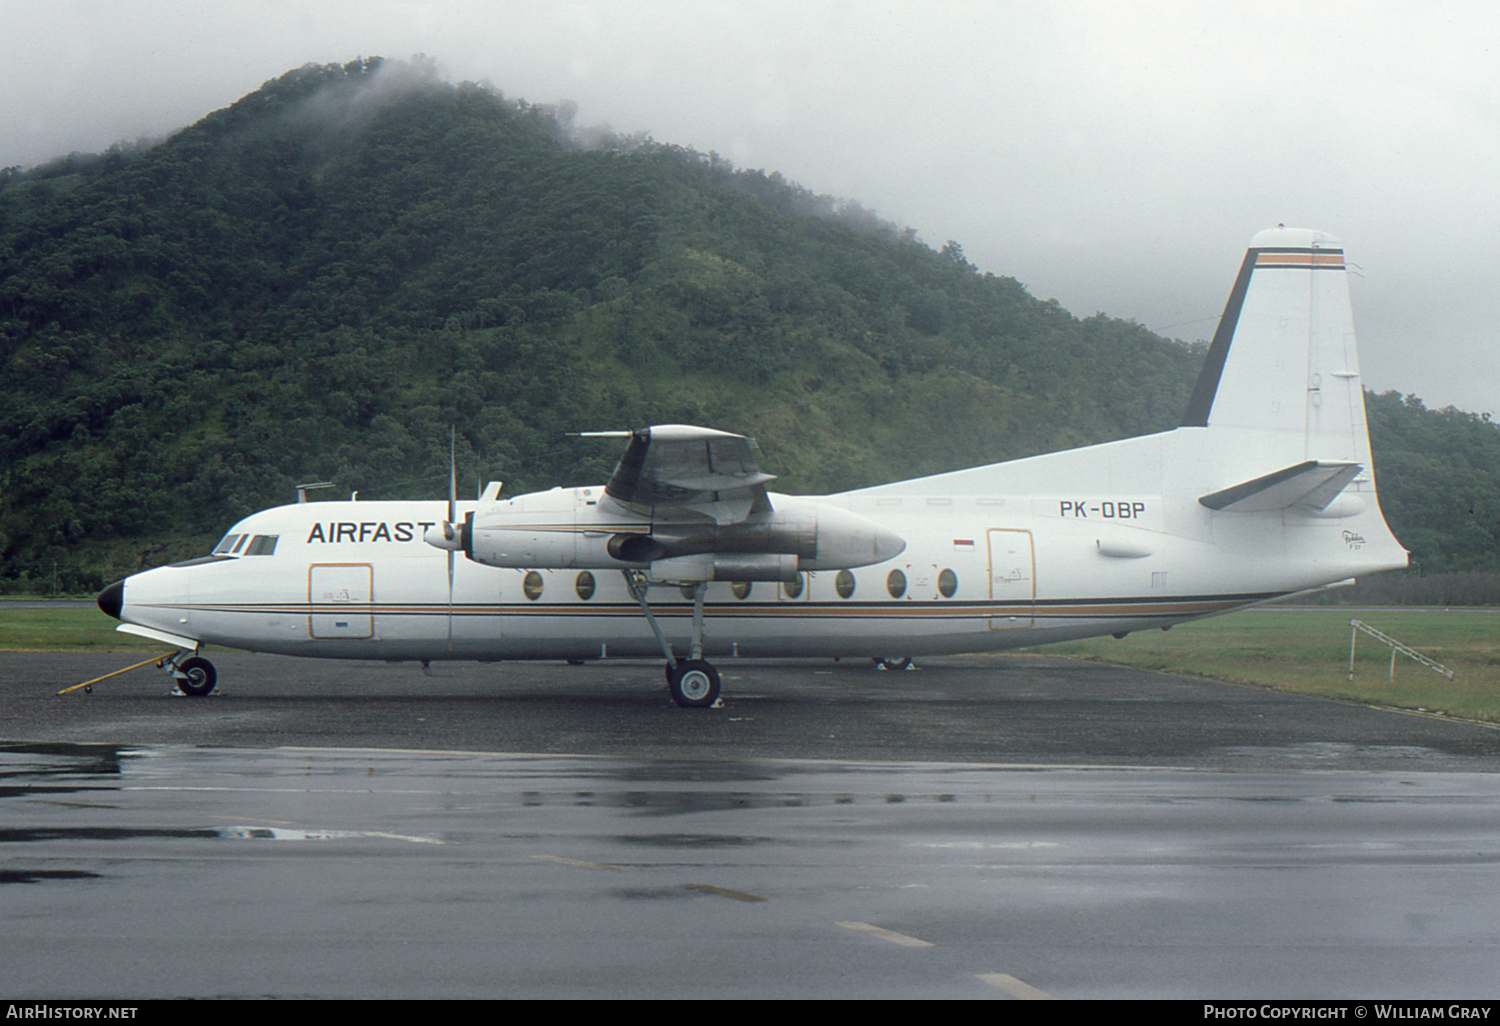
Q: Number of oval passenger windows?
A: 9